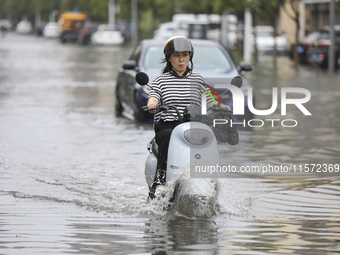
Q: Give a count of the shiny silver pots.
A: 0